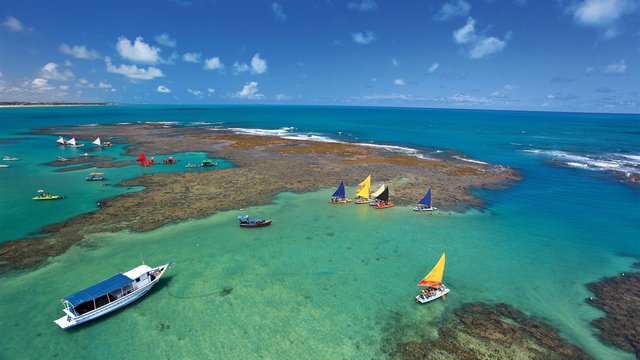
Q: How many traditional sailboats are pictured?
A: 10